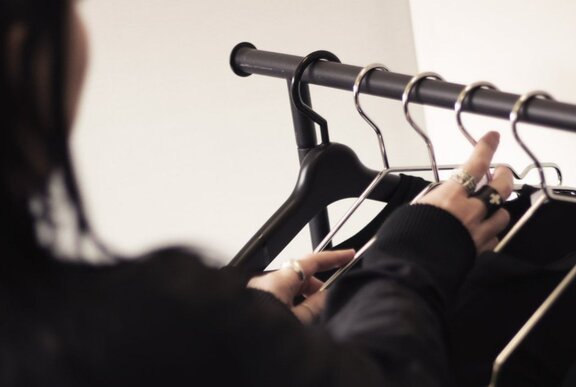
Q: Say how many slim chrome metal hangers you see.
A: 4